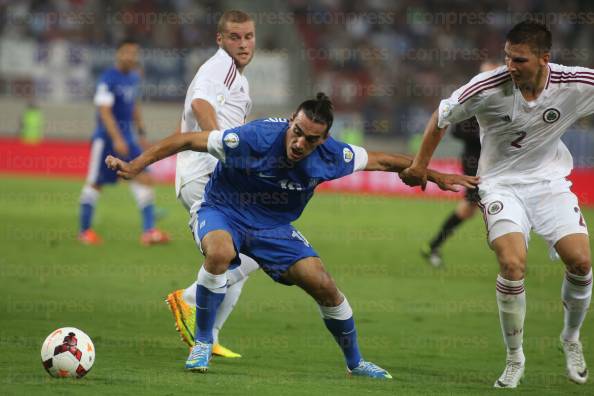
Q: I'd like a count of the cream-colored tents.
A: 0